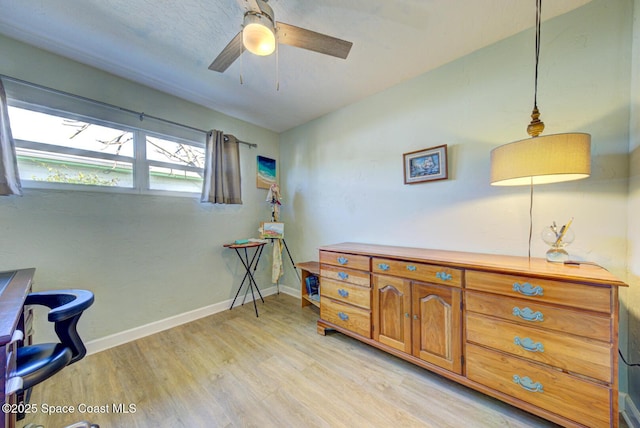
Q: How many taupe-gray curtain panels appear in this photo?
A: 2